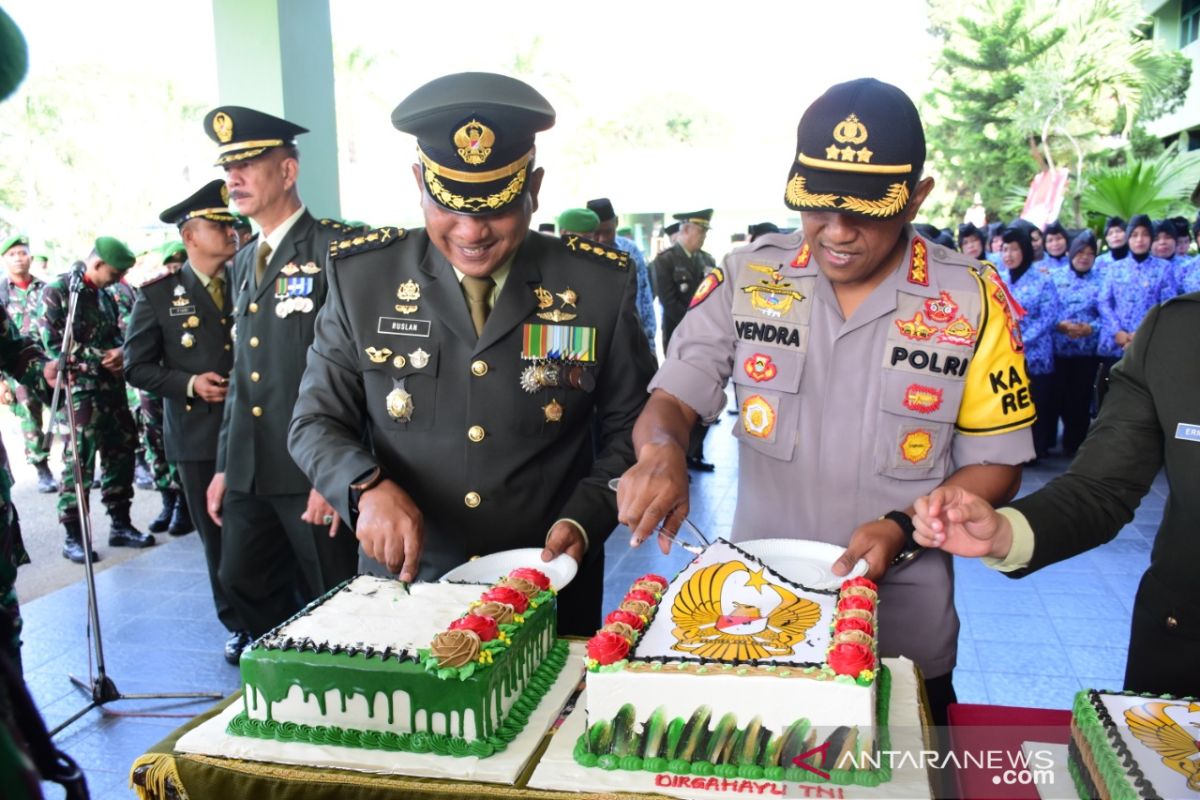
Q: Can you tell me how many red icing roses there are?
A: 11